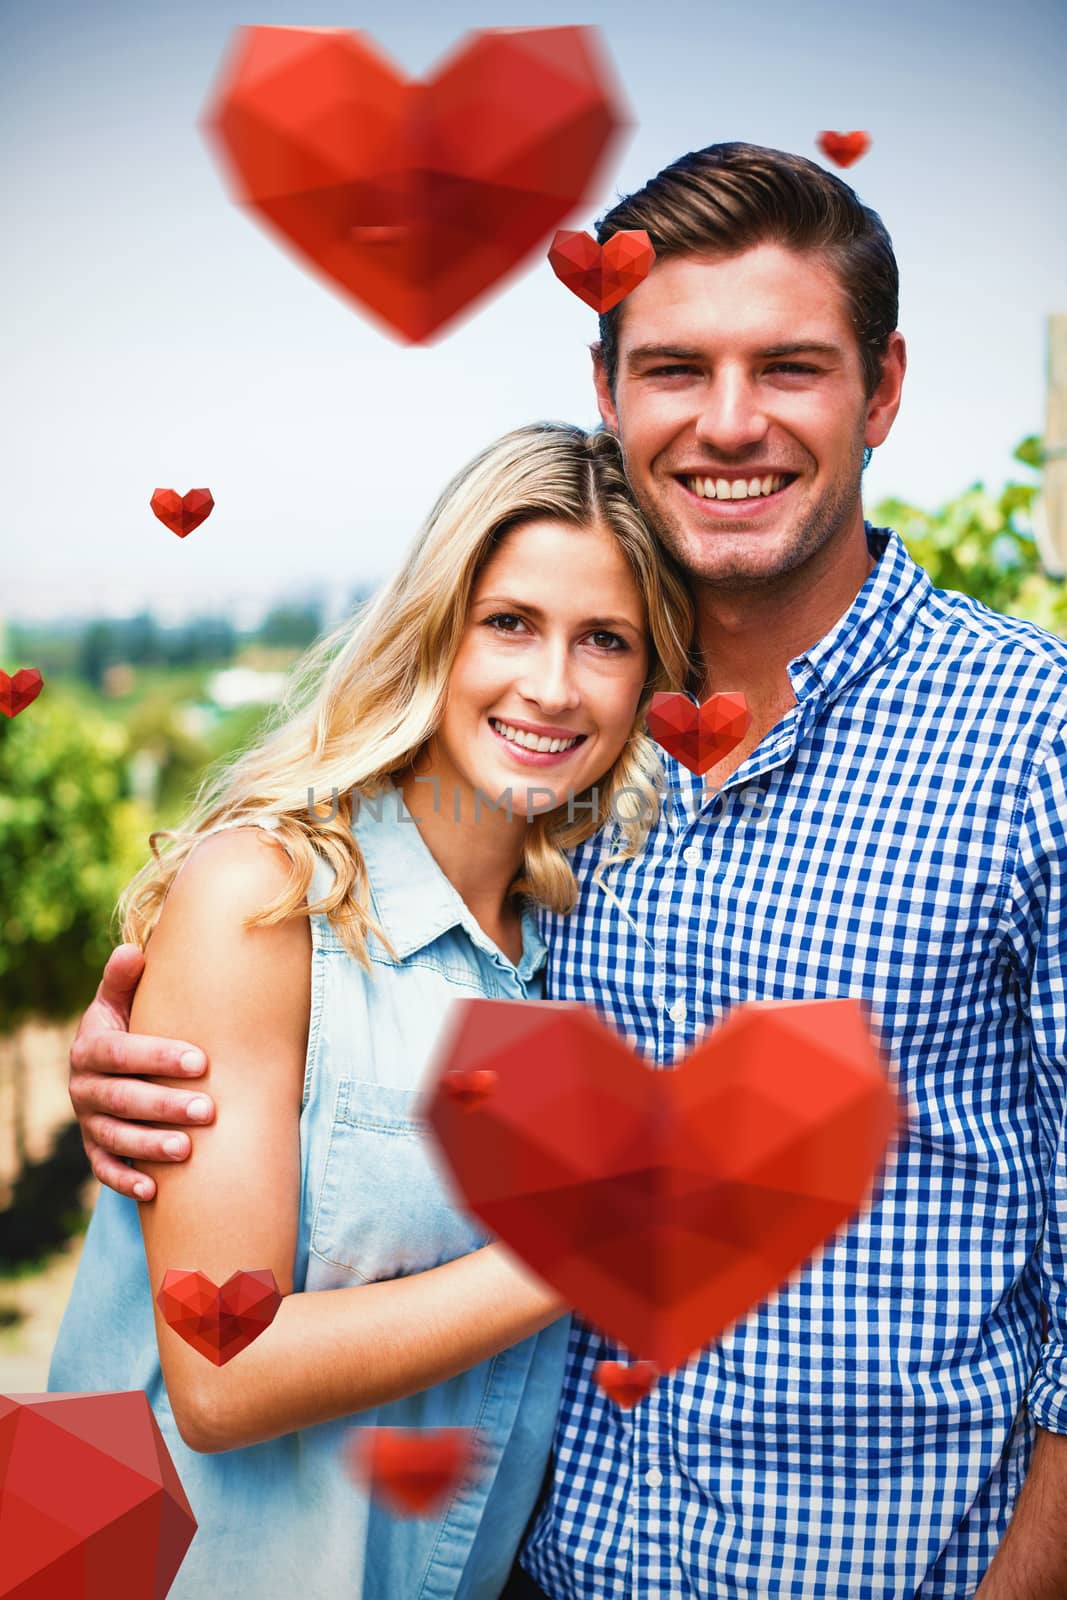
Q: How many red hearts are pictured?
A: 12